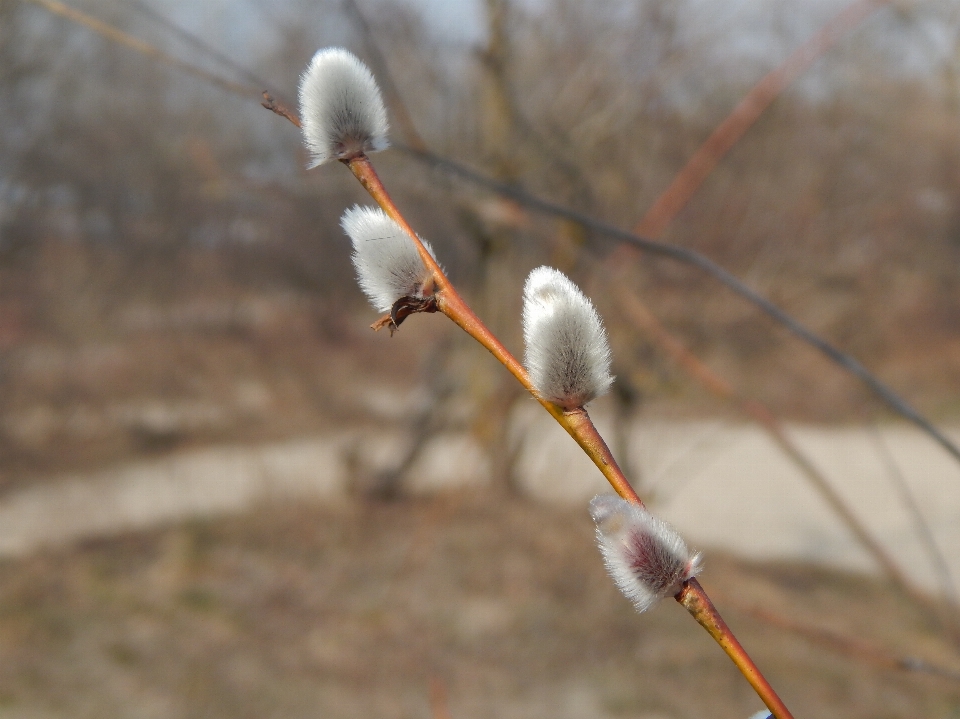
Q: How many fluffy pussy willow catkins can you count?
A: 4